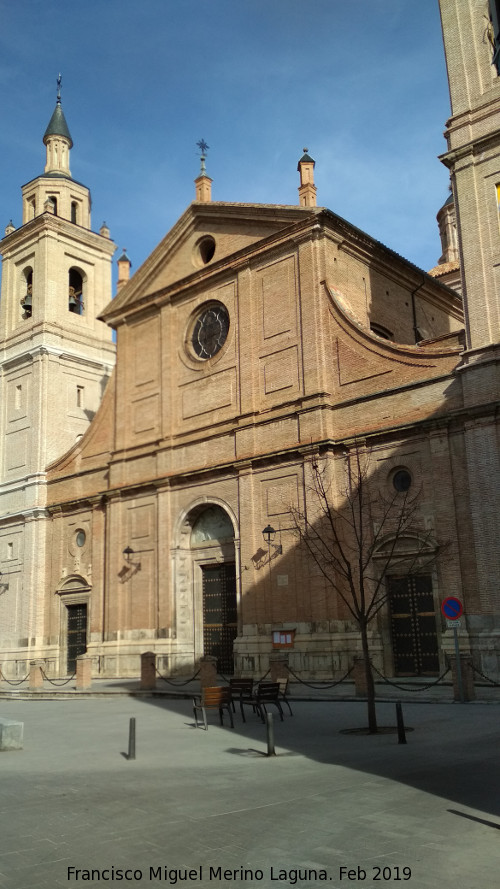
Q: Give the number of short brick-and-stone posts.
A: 7